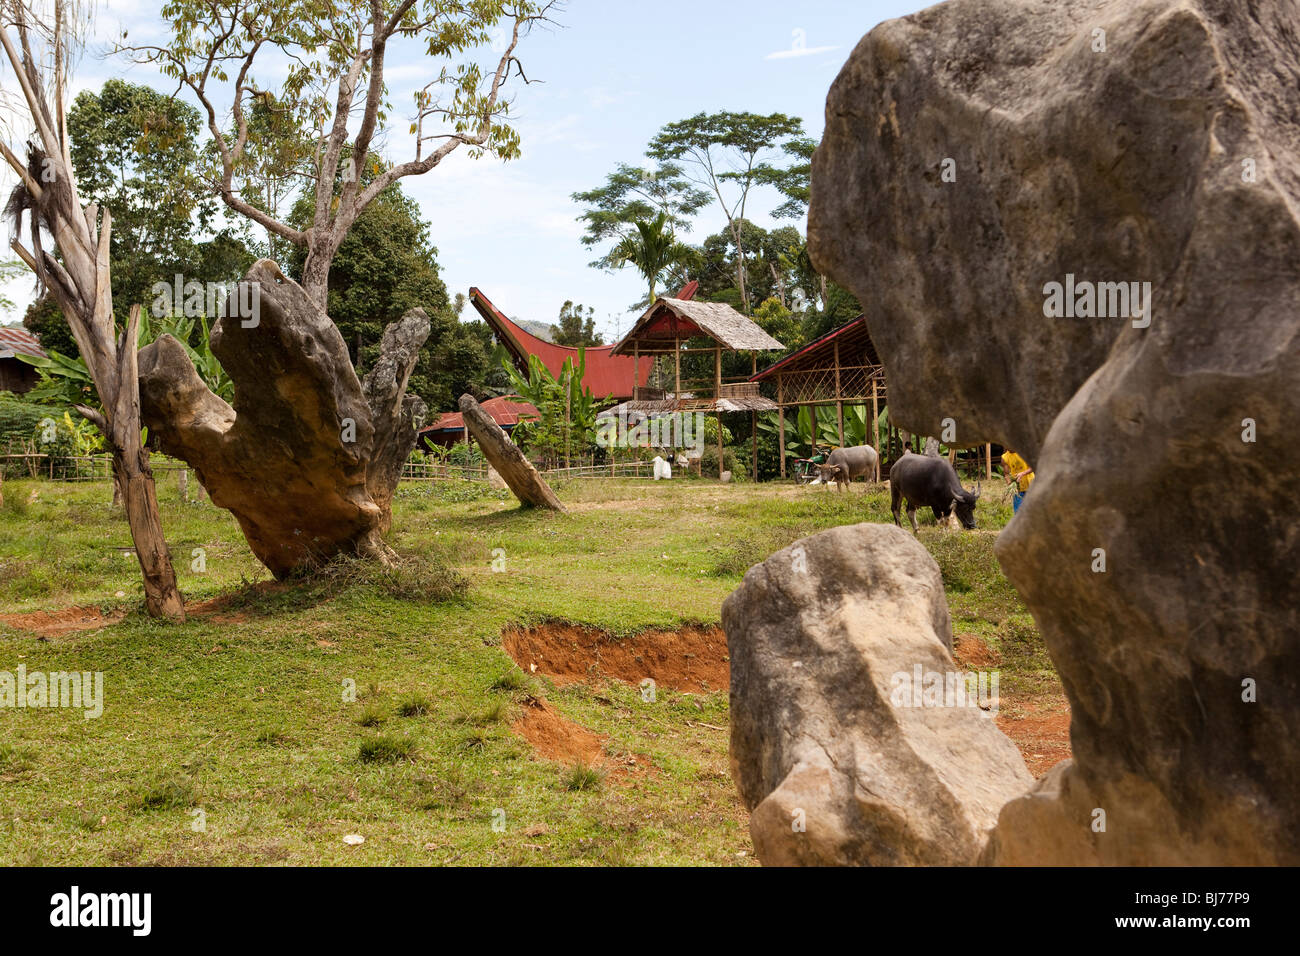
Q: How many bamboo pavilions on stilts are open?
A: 2